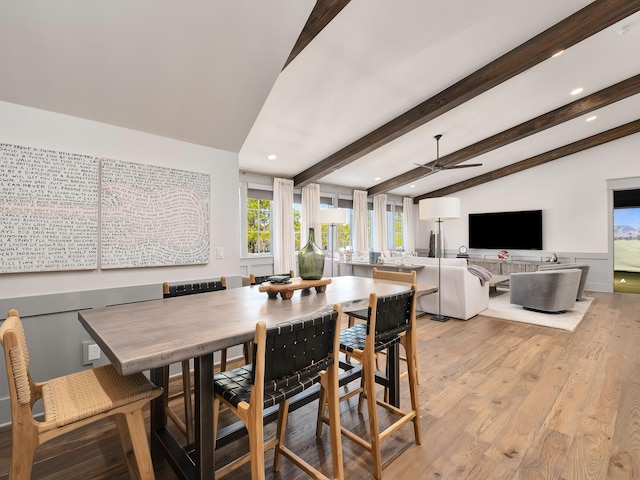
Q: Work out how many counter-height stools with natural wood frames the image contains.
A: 6